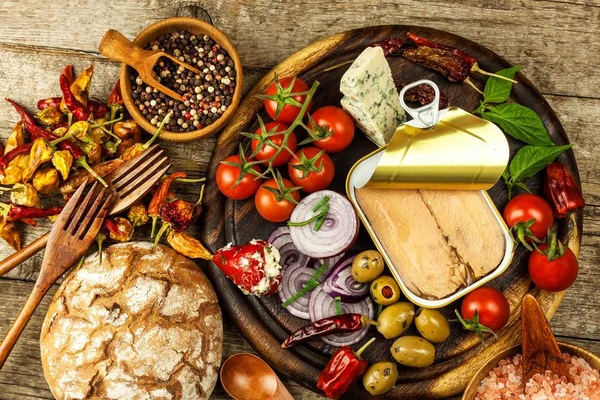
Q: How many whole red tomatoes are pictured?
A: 9